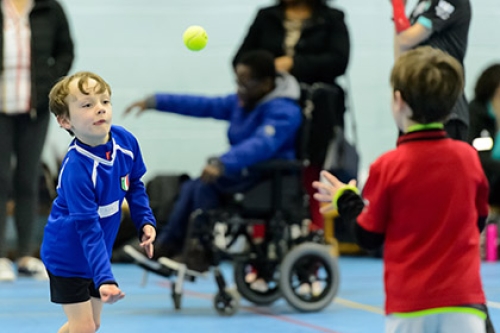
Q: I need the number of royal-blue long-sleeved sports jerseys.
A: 1